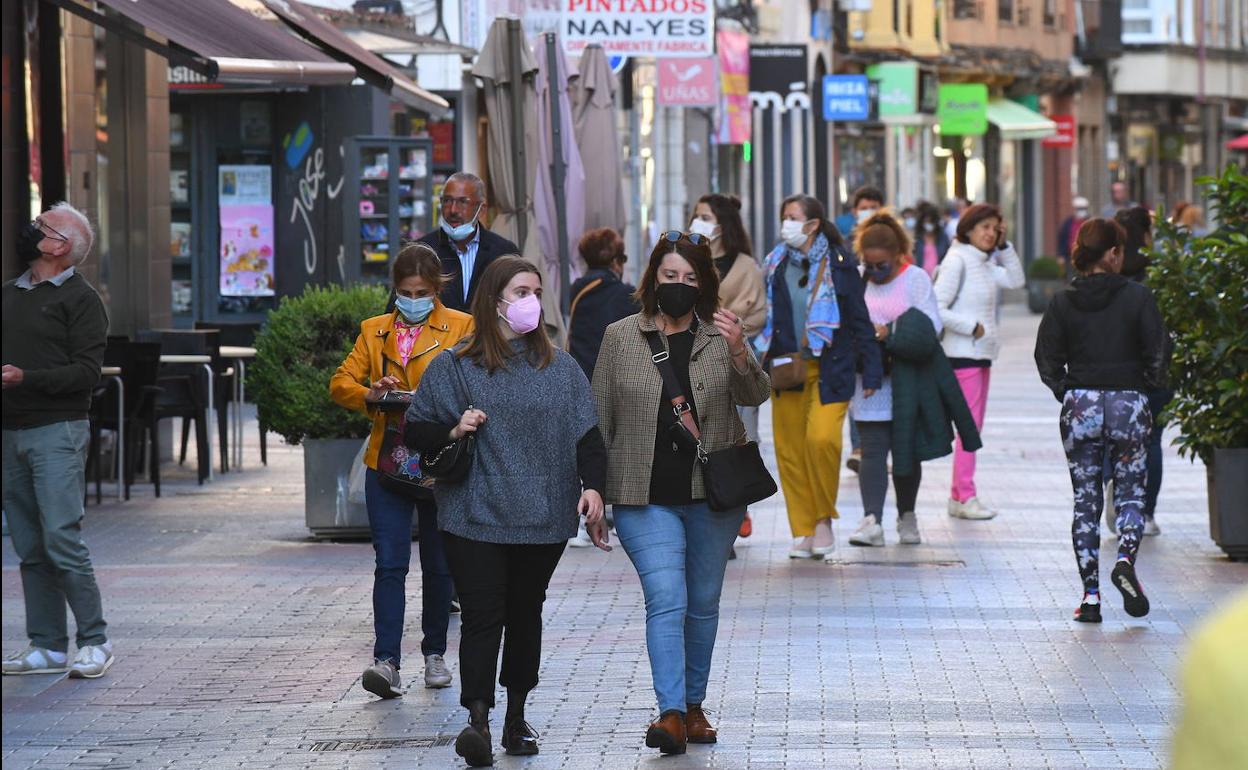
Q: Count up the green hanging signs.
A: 2